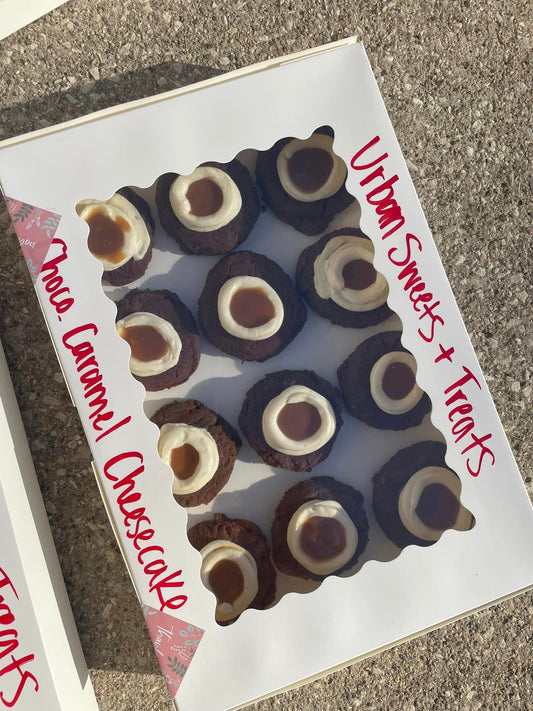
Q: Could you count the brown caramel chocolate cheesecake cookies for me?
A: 12